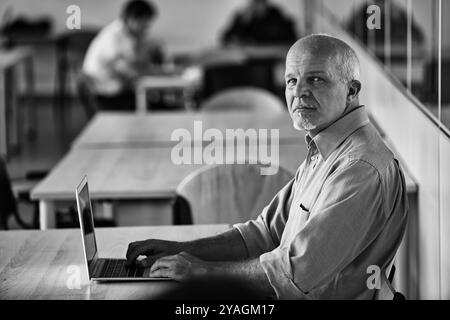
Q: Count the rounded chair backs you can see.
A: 2